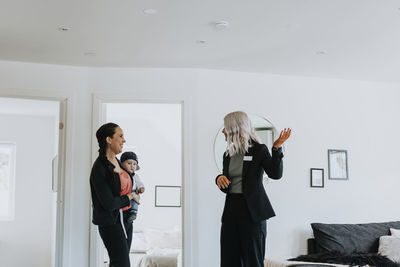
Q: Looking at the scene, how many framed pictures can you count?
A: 3